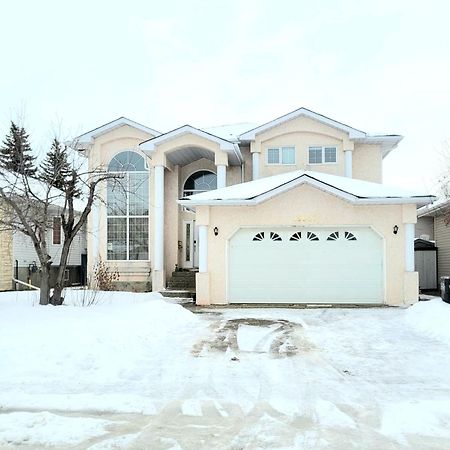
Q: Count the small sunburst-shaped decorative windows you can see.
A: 6